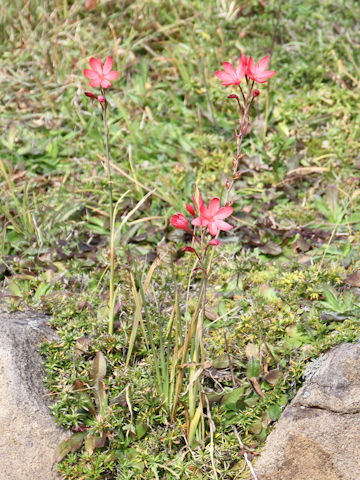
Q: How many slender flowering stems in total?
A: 3